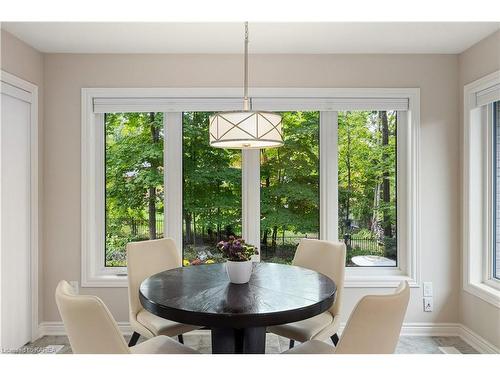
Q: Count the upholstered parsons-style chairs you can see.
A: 4